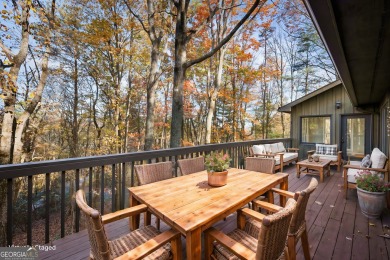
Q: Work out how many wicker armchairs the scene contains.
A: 6